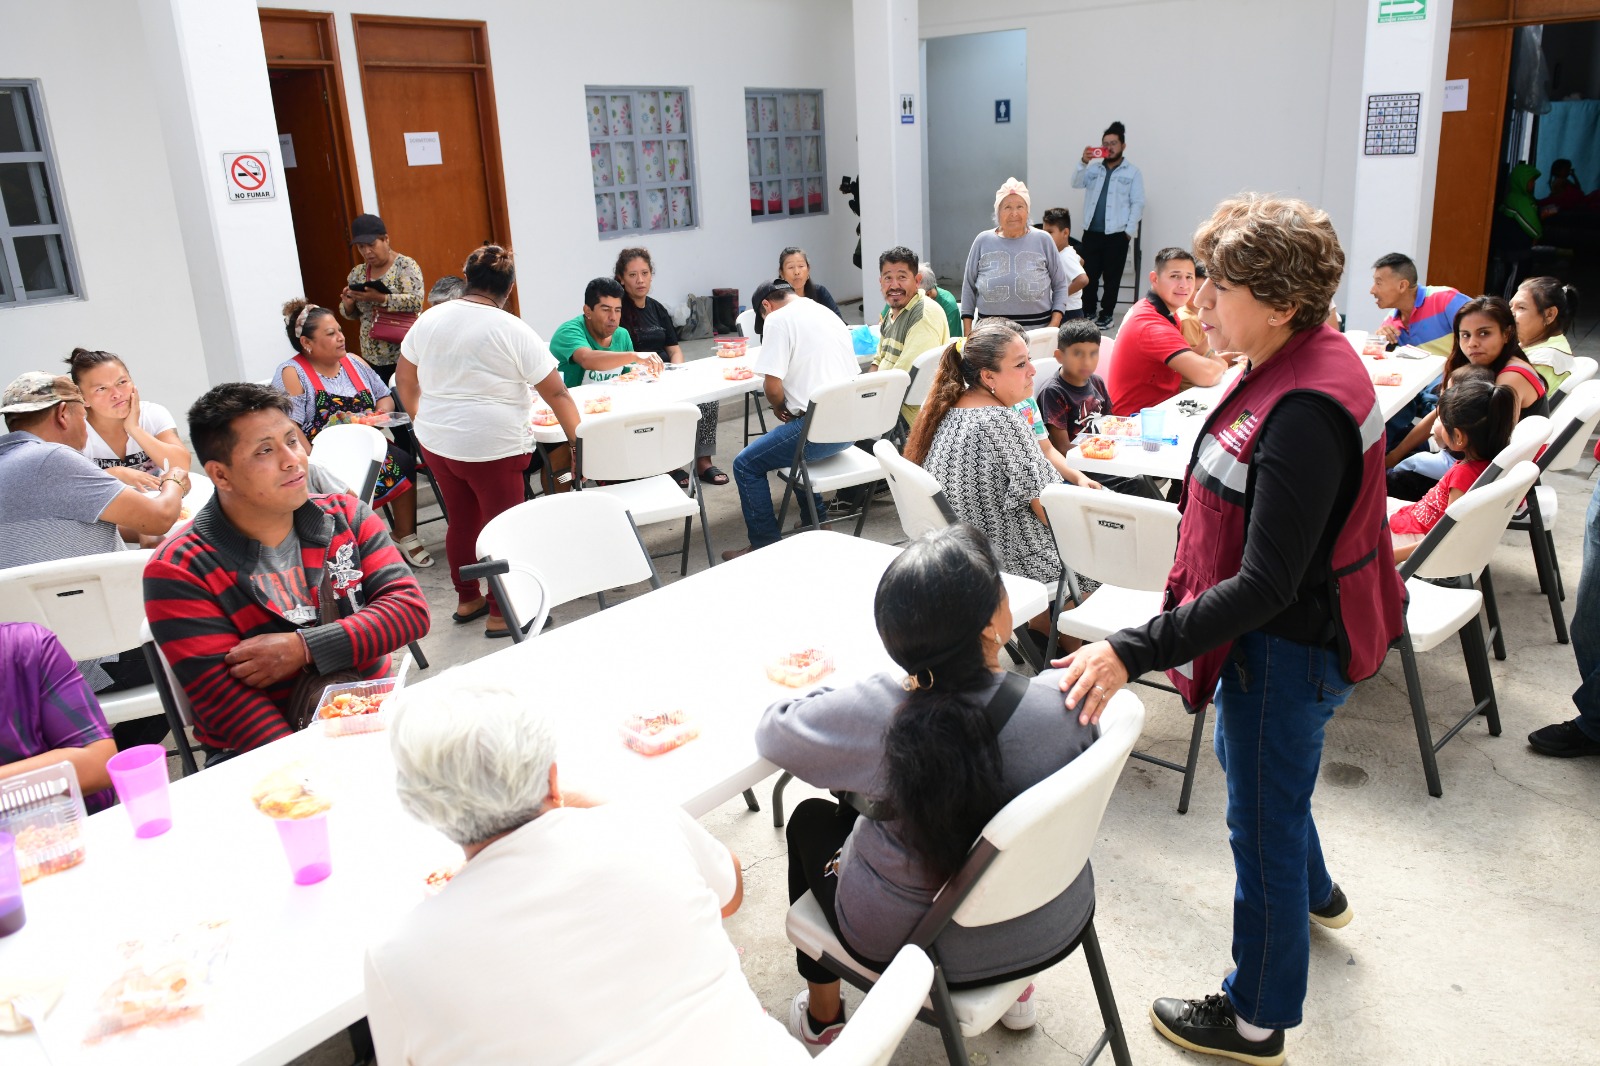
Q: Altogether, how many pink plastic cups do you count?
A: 2